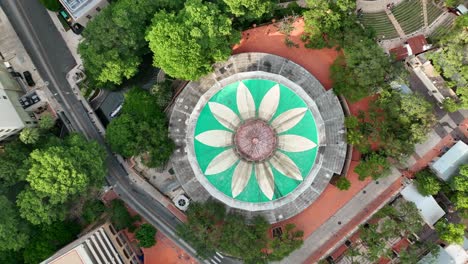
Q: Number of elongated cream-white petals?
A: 10